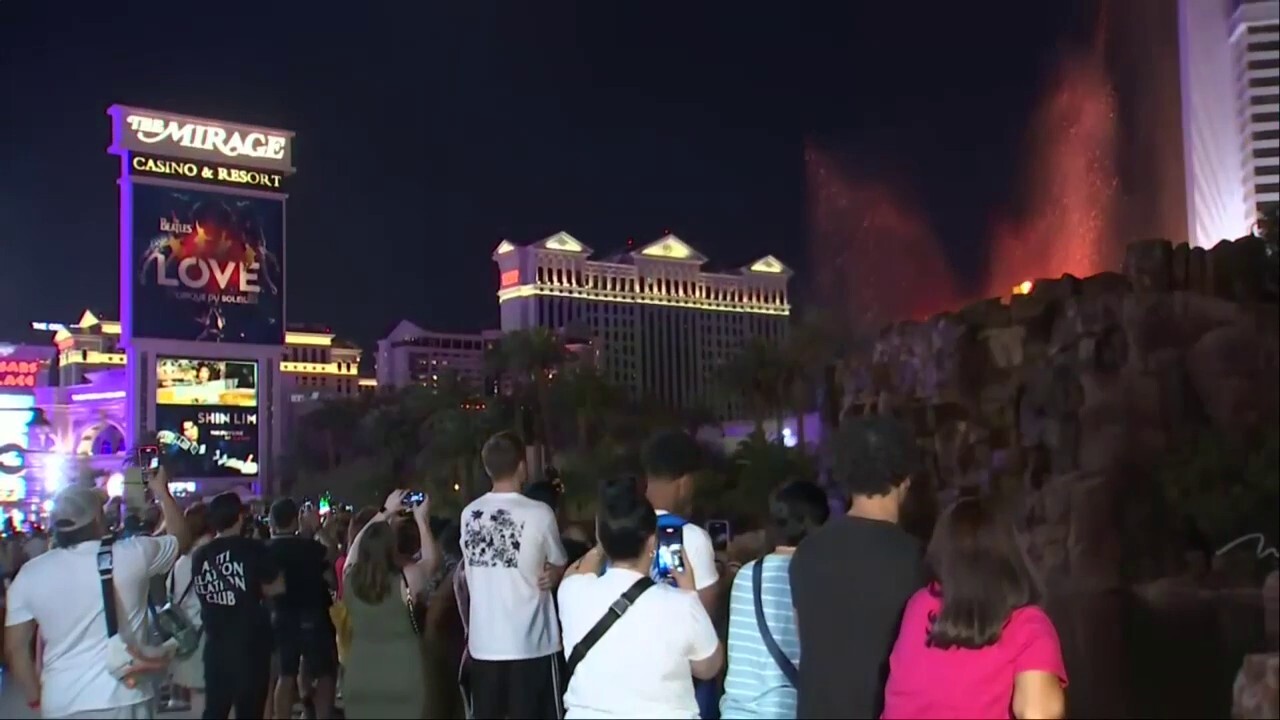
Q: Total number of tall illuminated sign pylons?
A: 1